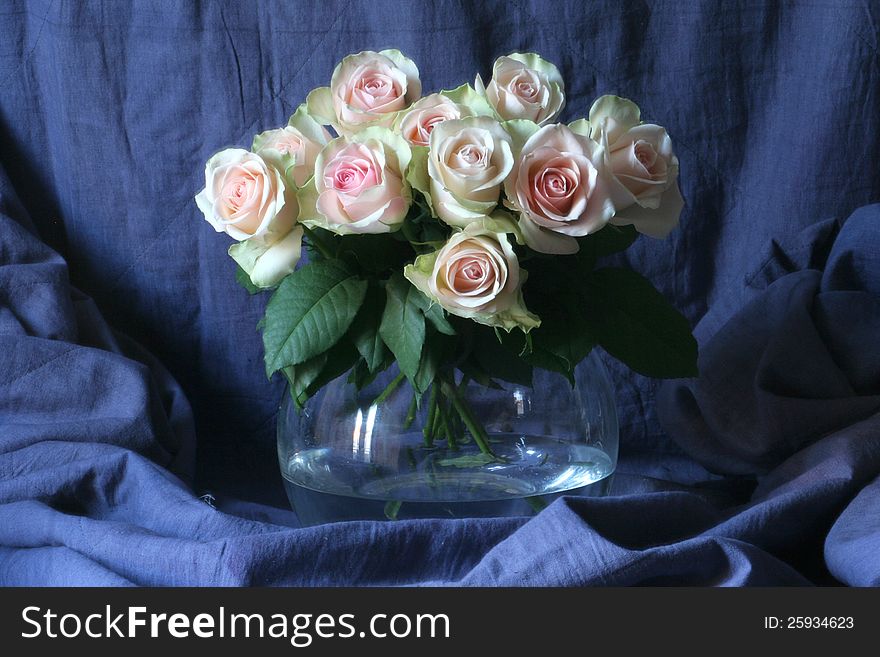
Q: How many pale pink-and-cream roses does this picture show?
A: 10